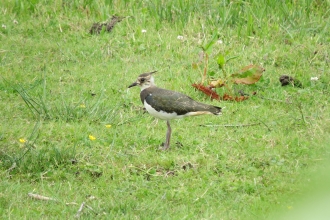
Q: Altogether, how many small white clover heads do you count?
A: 6